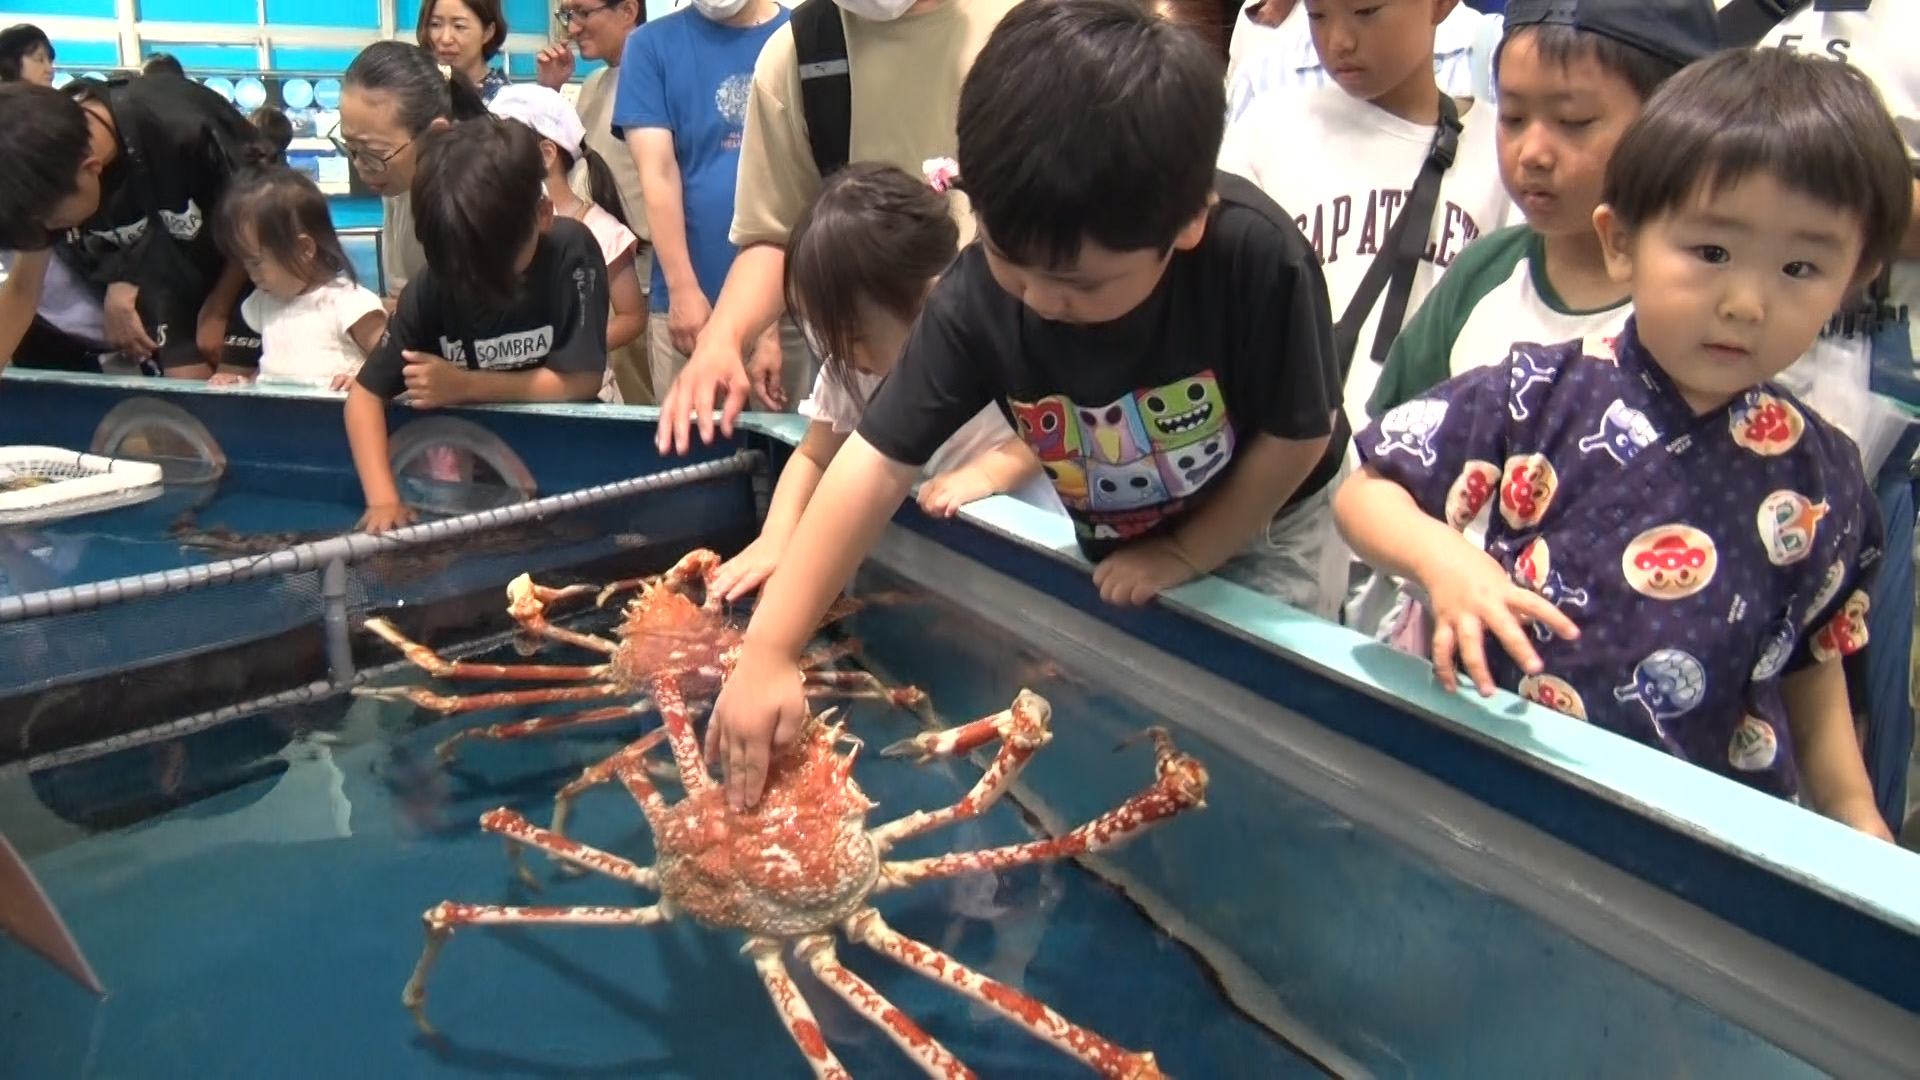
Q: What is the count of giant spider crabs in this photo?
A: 2